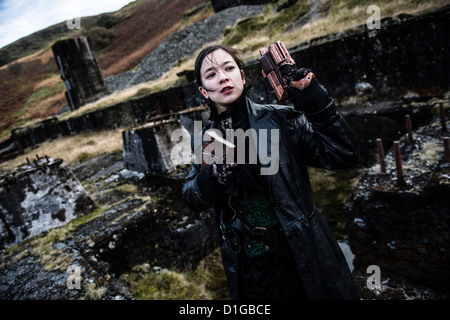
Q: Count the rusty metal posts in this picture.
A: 5